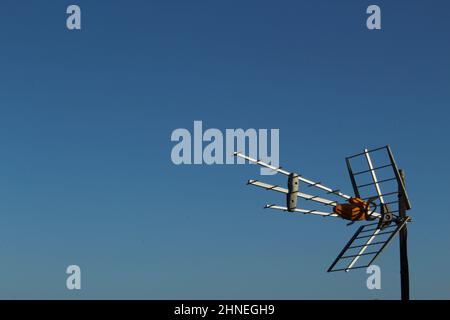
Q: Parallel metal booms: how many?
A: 3